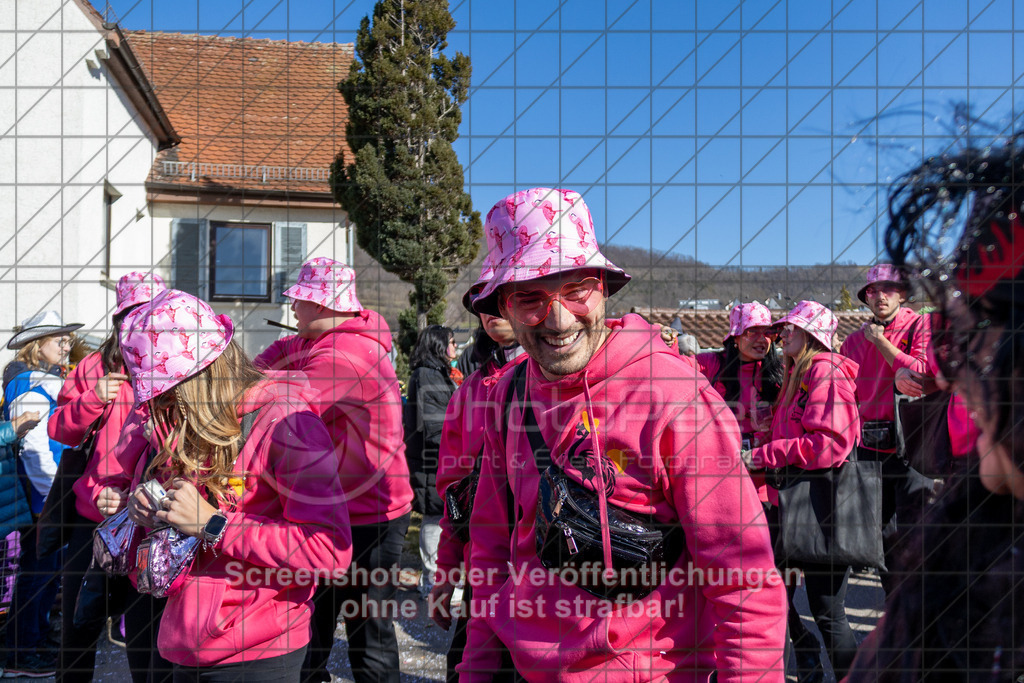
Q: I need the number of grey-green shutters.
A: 2